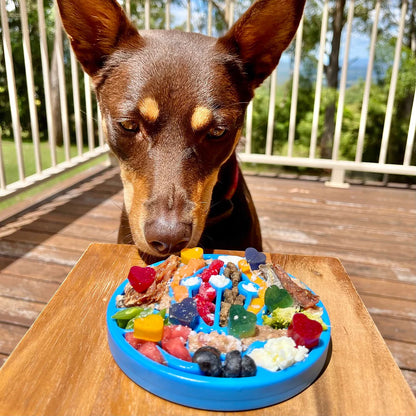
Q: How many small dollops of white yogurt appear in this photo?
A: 3